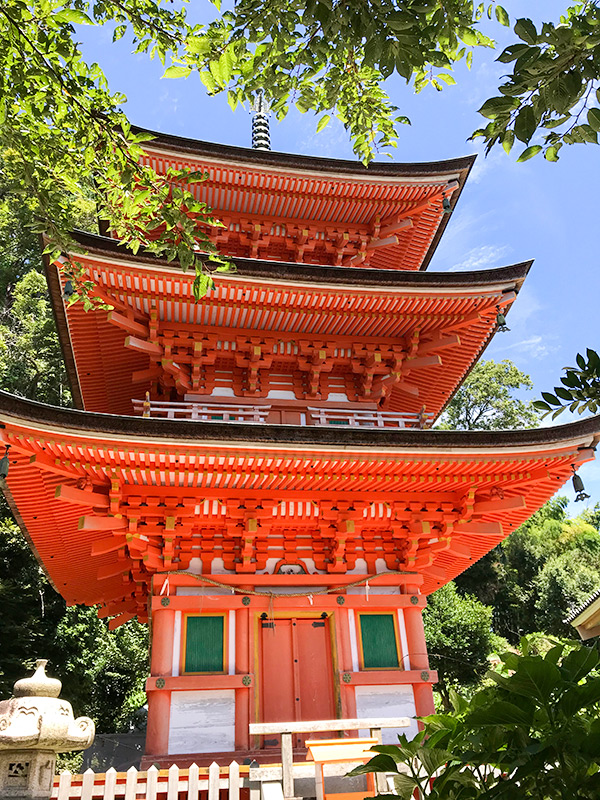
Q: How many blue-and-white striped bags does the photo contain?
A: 0